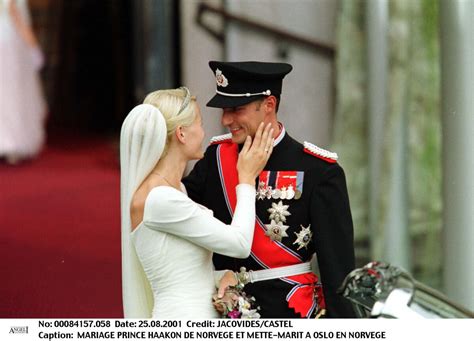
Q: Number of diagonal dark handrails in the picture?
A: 1